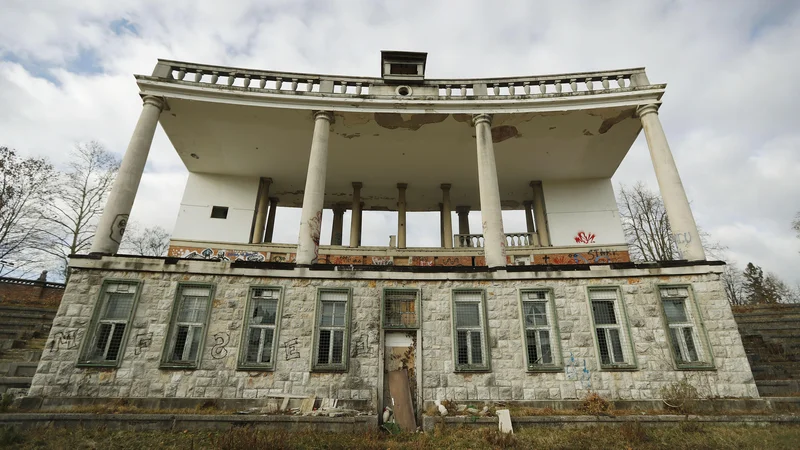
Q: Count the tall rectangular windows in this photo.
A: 8